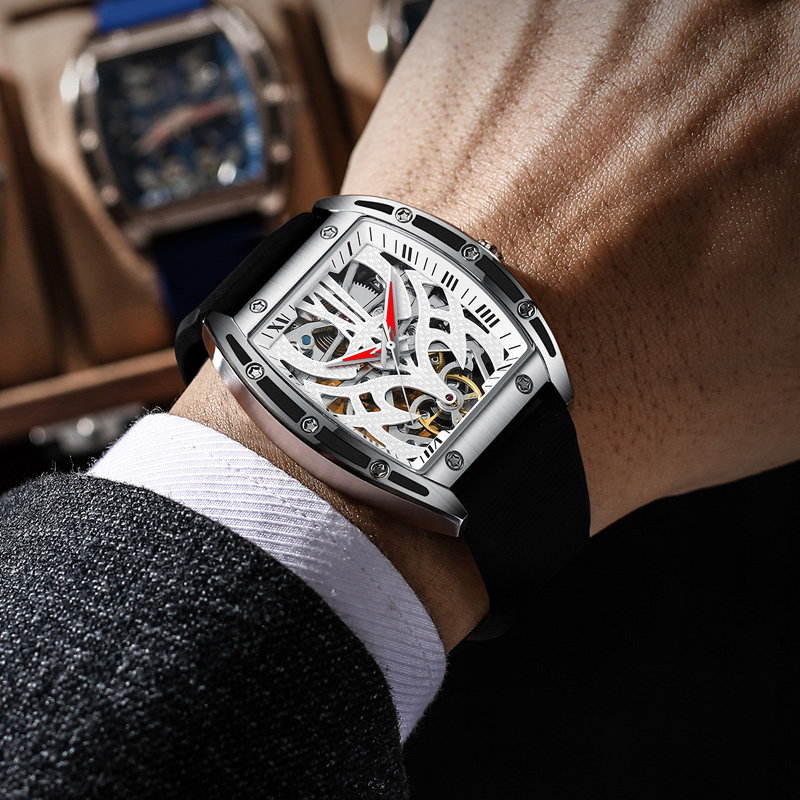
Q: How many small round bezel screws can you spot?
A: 10